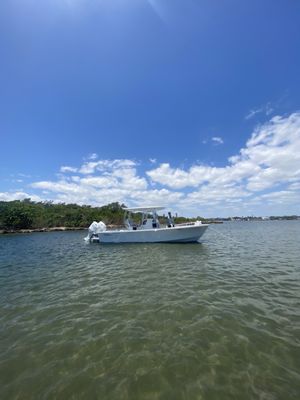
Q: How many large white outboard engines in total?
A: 2